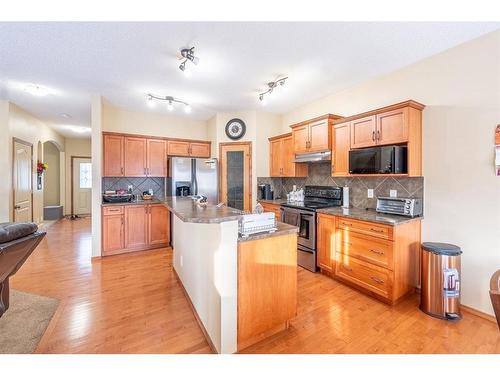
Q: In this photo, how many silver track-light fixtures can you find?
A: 3